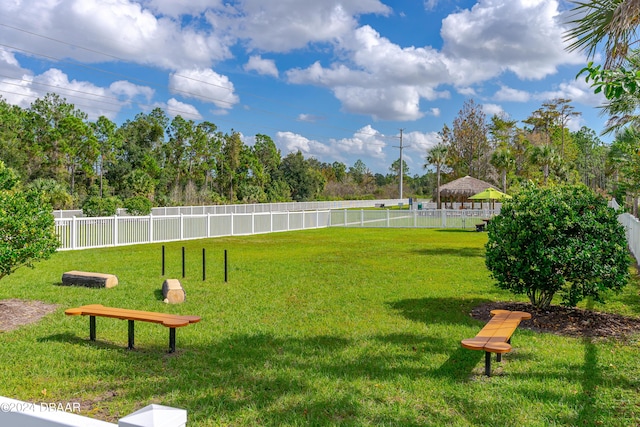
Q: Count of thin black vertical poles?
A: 4